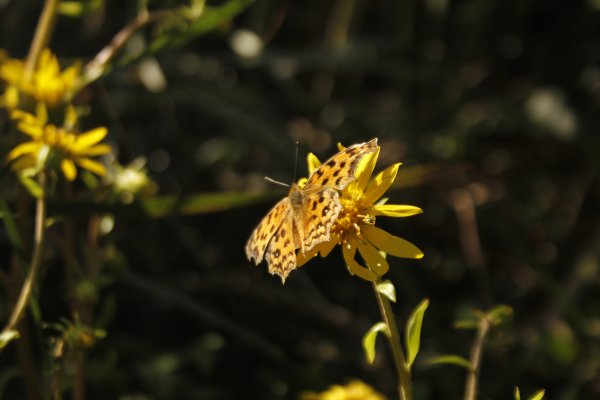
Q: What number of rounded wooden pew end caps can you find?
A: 0